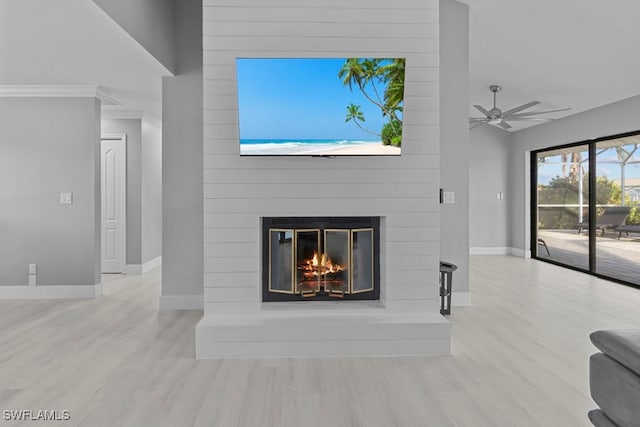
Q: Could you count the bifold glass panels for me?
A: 4